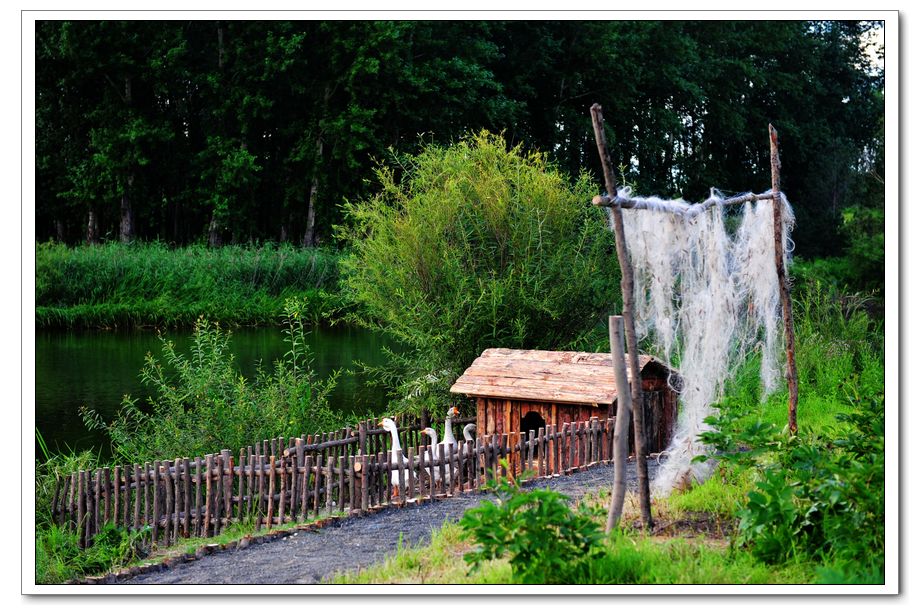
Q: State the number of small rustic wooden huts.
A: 1